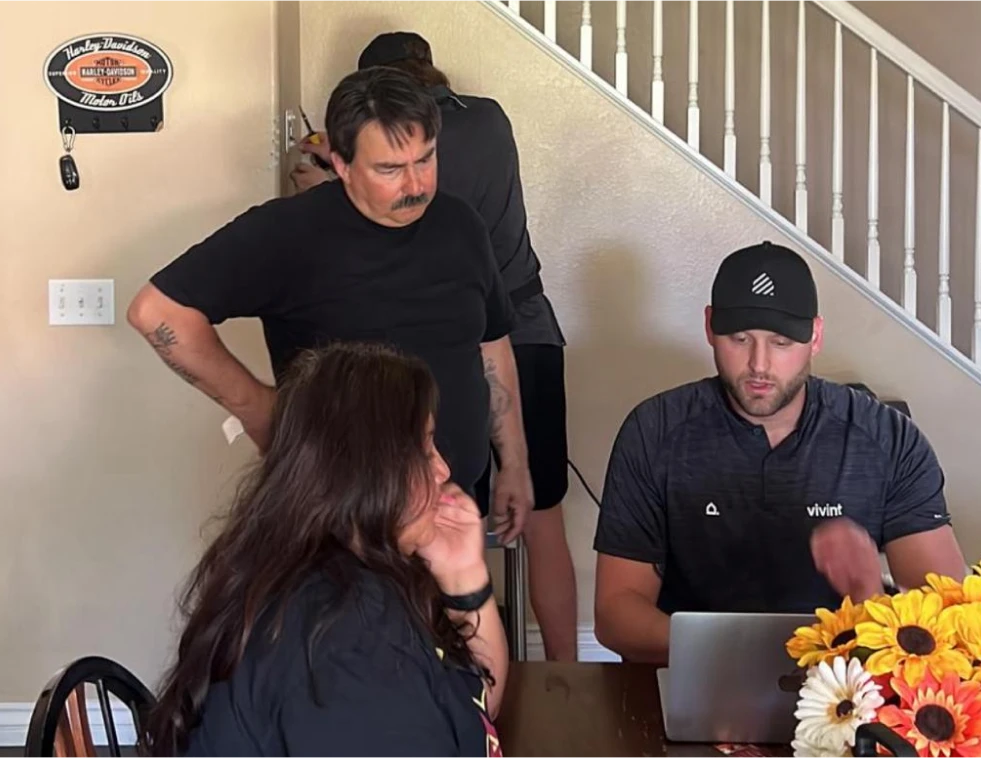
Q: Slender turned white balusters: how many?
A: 14